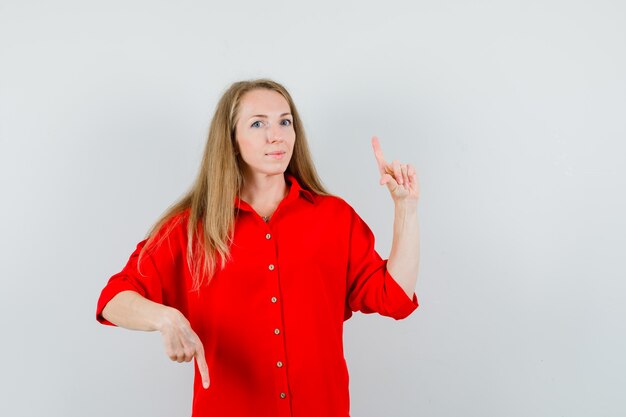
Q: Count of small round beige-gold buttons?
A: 6